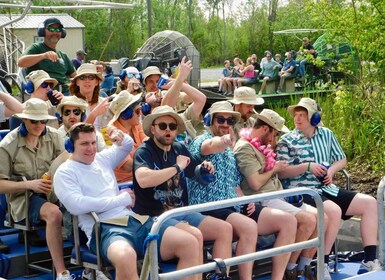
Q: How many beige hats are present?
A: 11